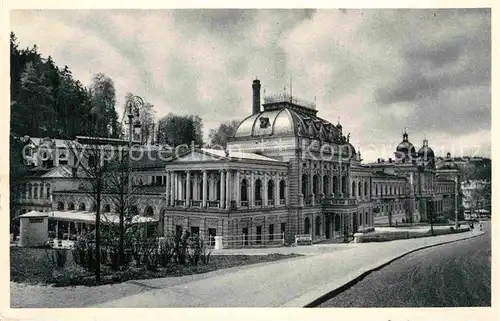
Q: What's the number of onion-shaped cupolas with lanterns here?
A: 2